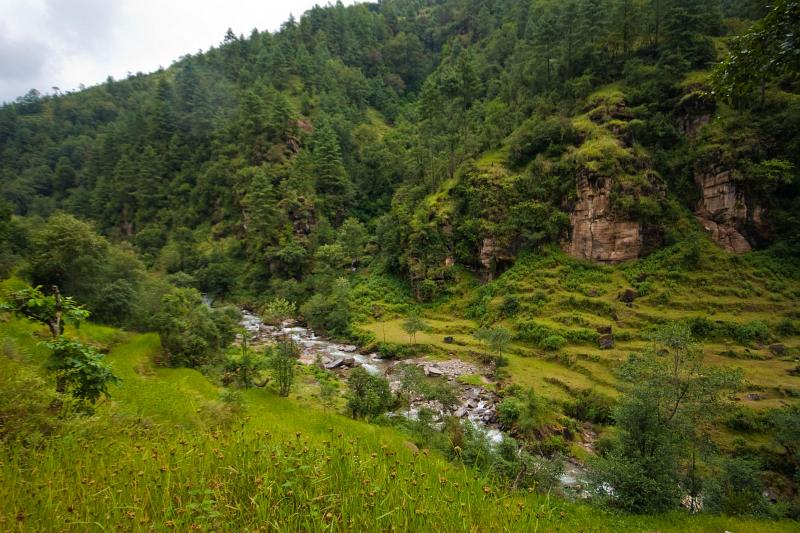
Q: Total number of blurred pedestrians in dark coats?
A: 0